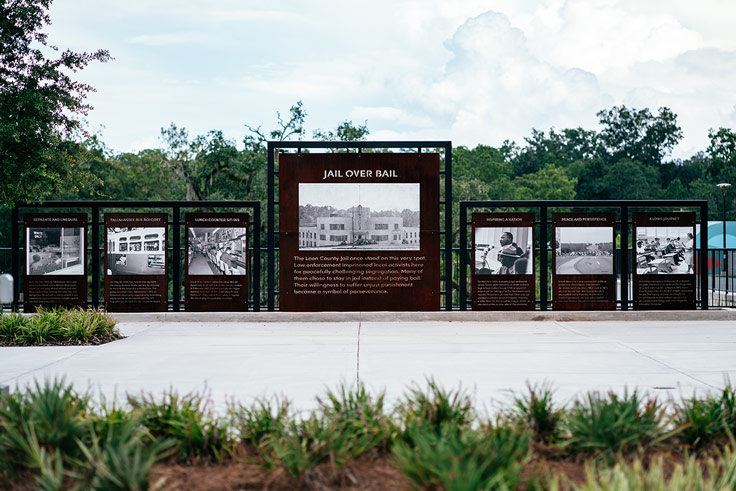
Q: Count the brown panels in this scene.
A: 7